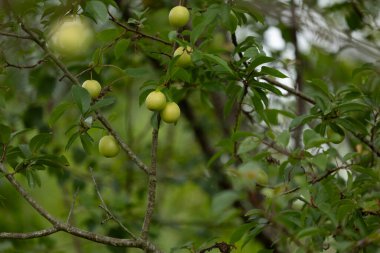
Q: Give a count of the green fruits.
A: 7